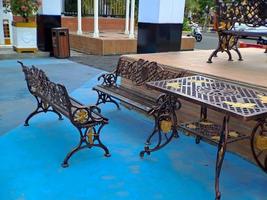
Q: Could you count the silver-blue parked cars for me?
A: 1